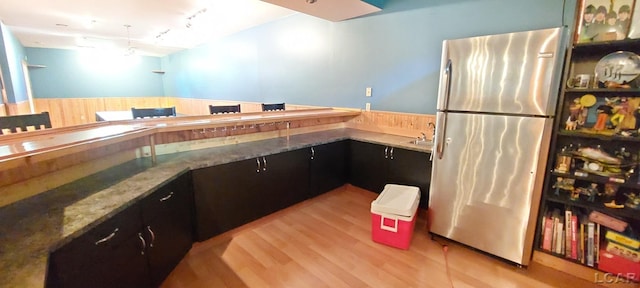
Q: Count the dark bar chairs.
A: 4